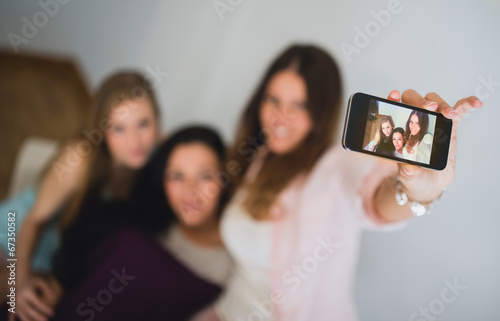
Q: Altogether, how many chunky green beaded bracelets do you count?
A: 0